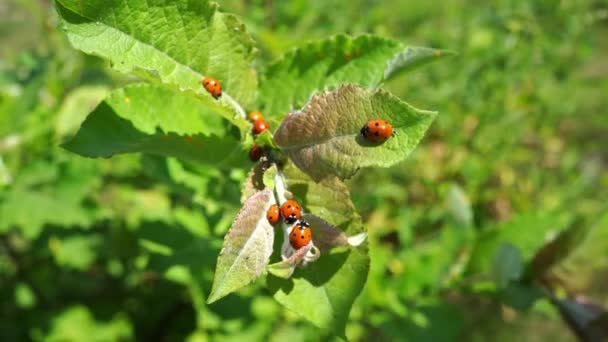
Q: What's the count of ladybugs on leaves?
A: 8